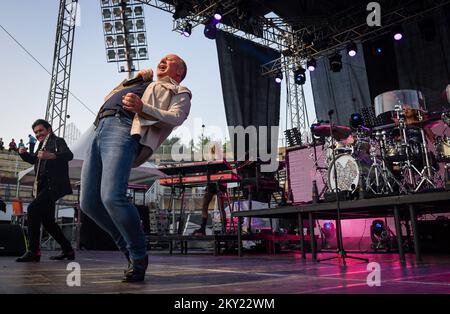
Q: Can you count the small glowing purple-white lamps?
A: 6